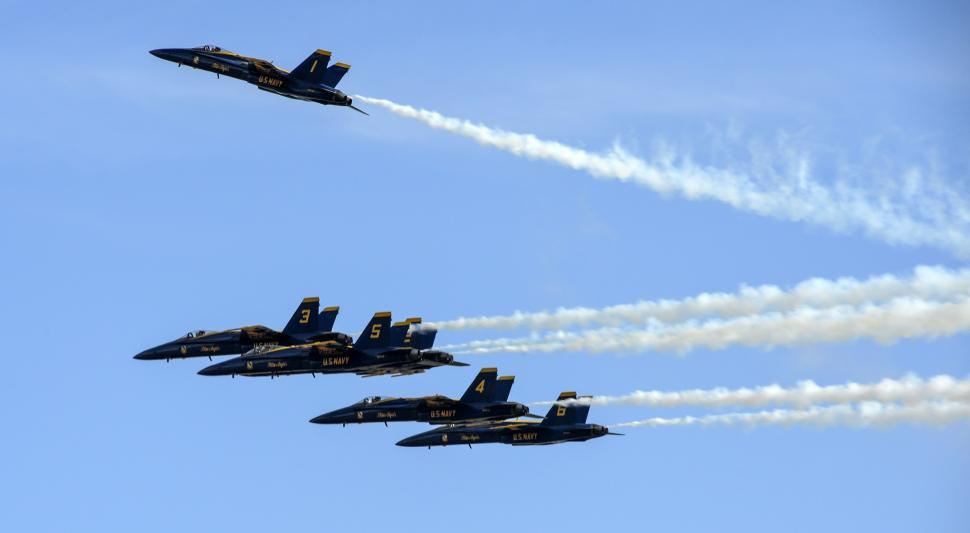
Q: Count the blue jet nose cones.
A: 5